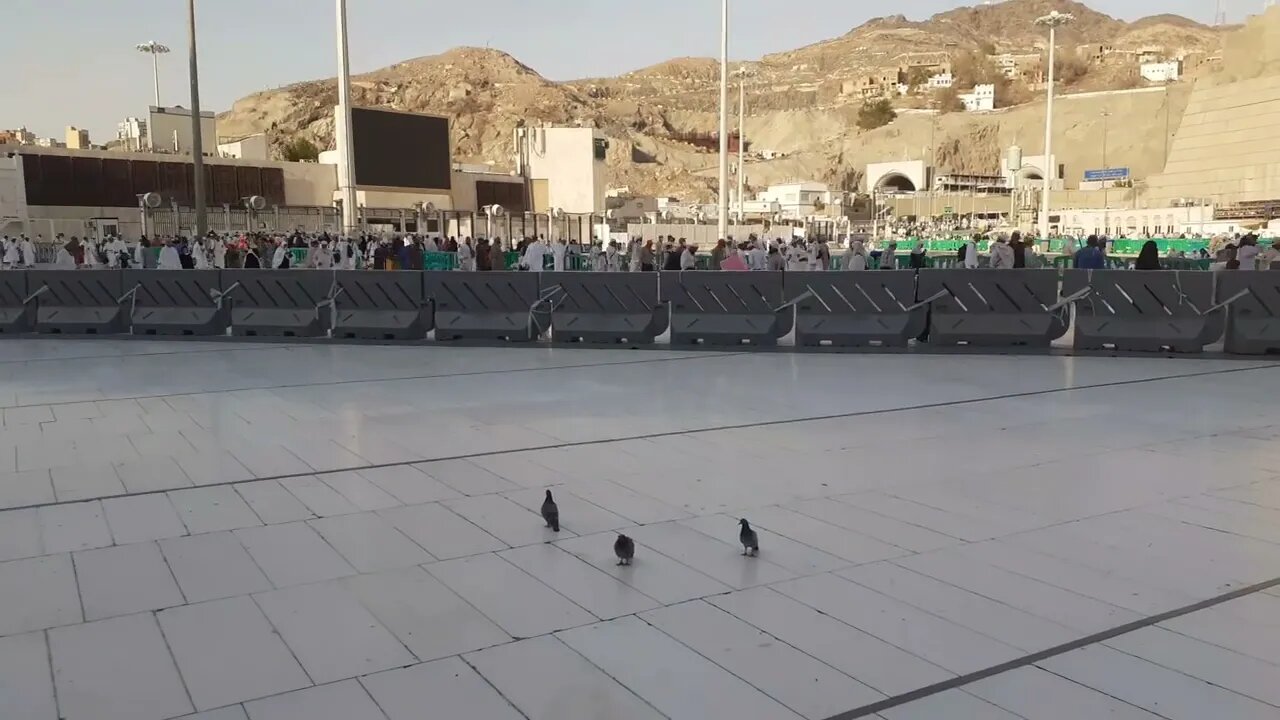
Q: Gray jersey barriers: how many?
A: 12